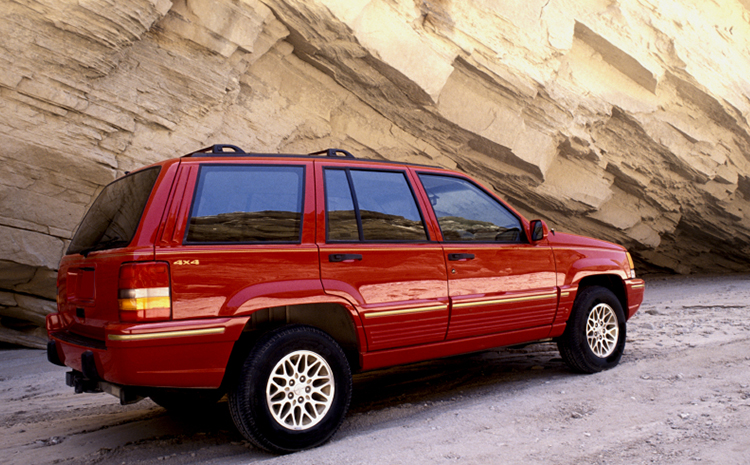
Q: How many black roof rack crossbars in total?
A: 2